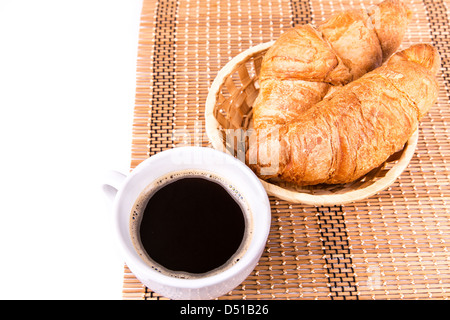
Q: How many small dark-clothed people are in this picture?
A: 0